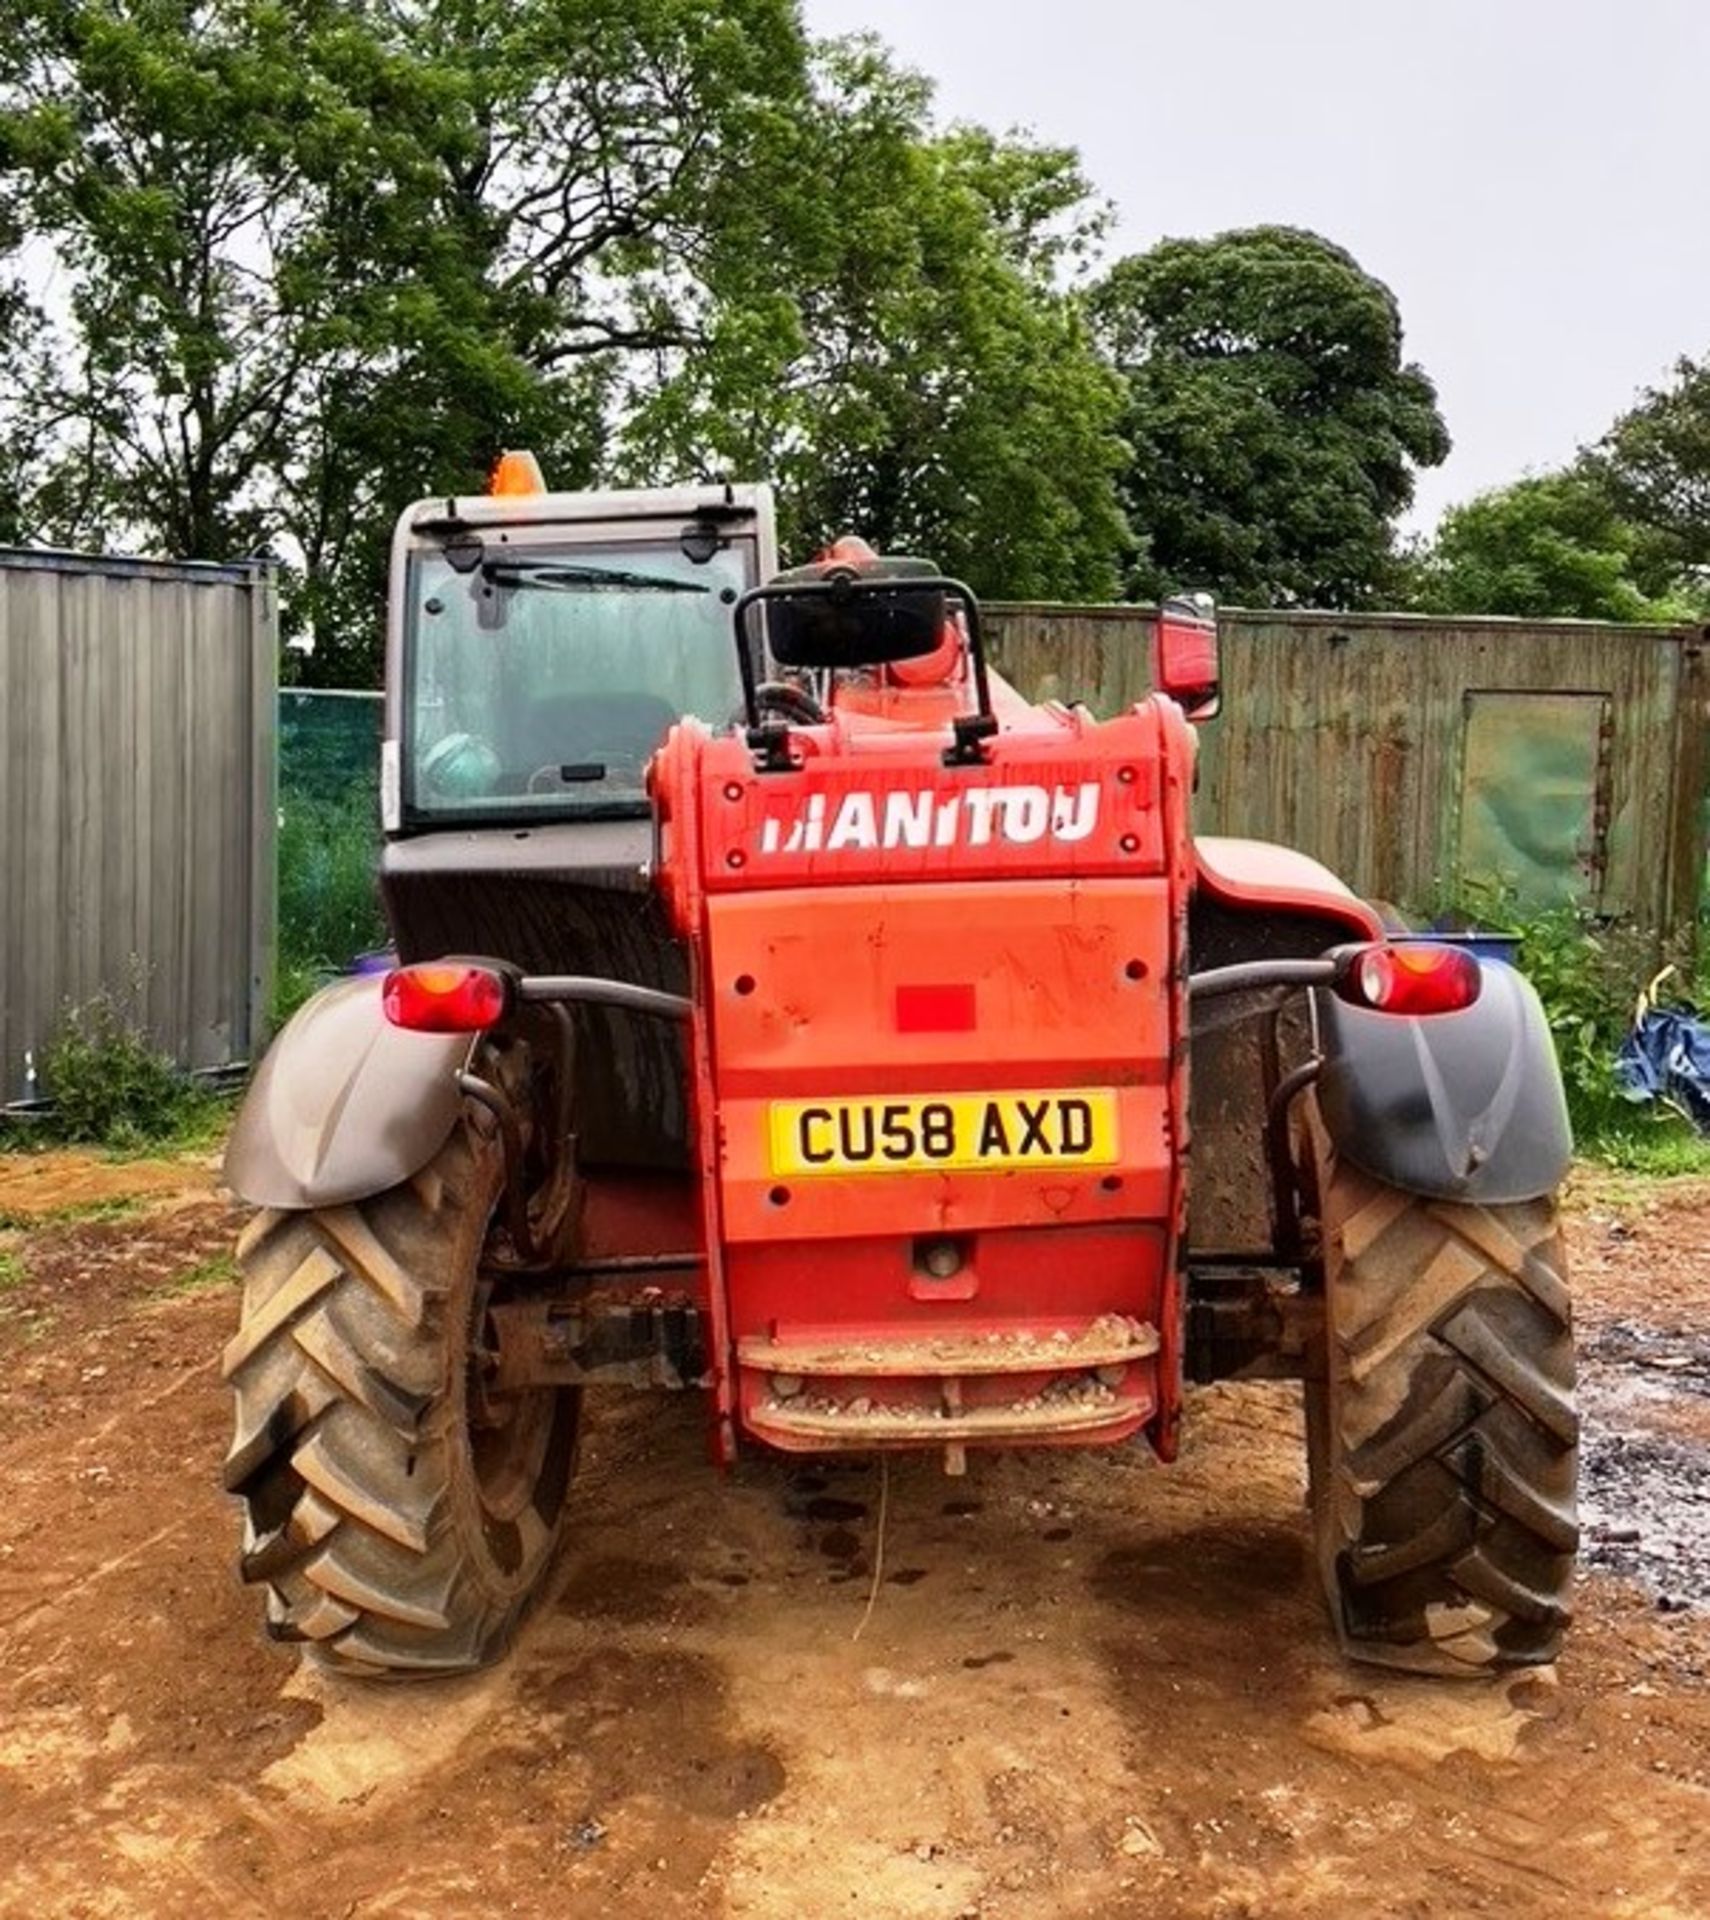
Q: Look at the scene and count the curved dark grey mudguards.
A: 2